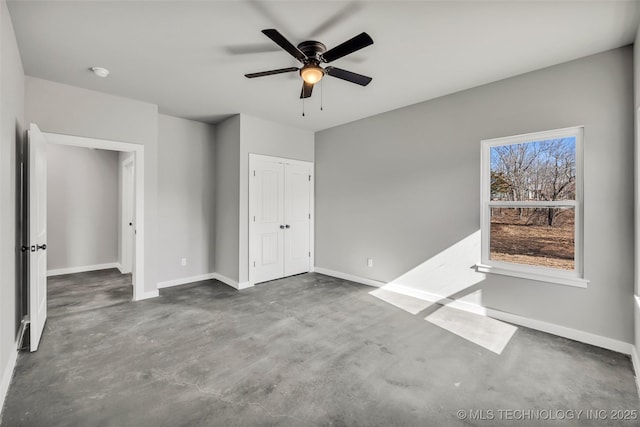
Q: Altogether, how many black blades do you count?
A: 5